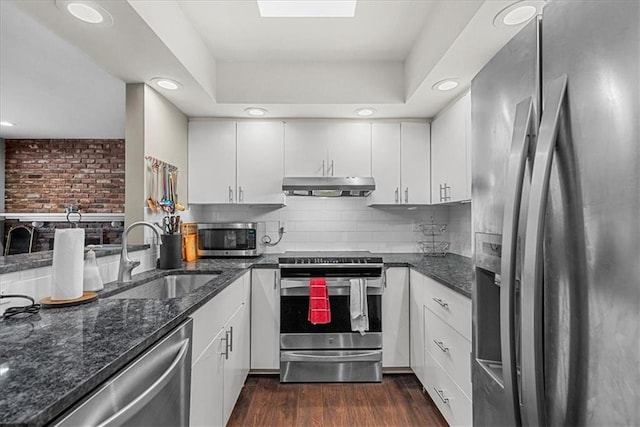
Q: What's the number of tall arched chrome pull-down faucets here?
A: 1